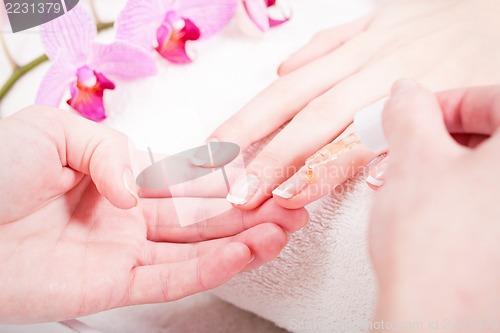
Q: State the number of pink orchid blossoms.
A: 3